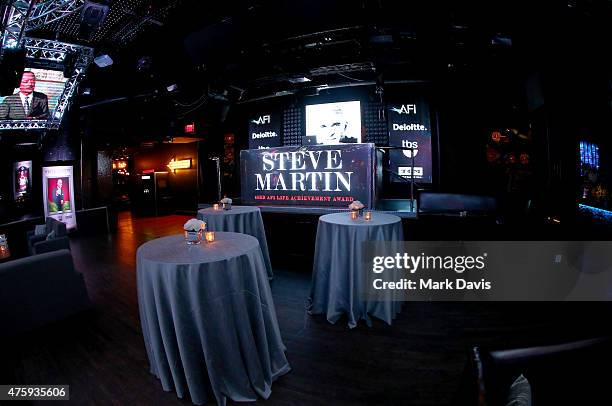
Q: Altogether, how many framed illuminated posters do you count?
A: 2